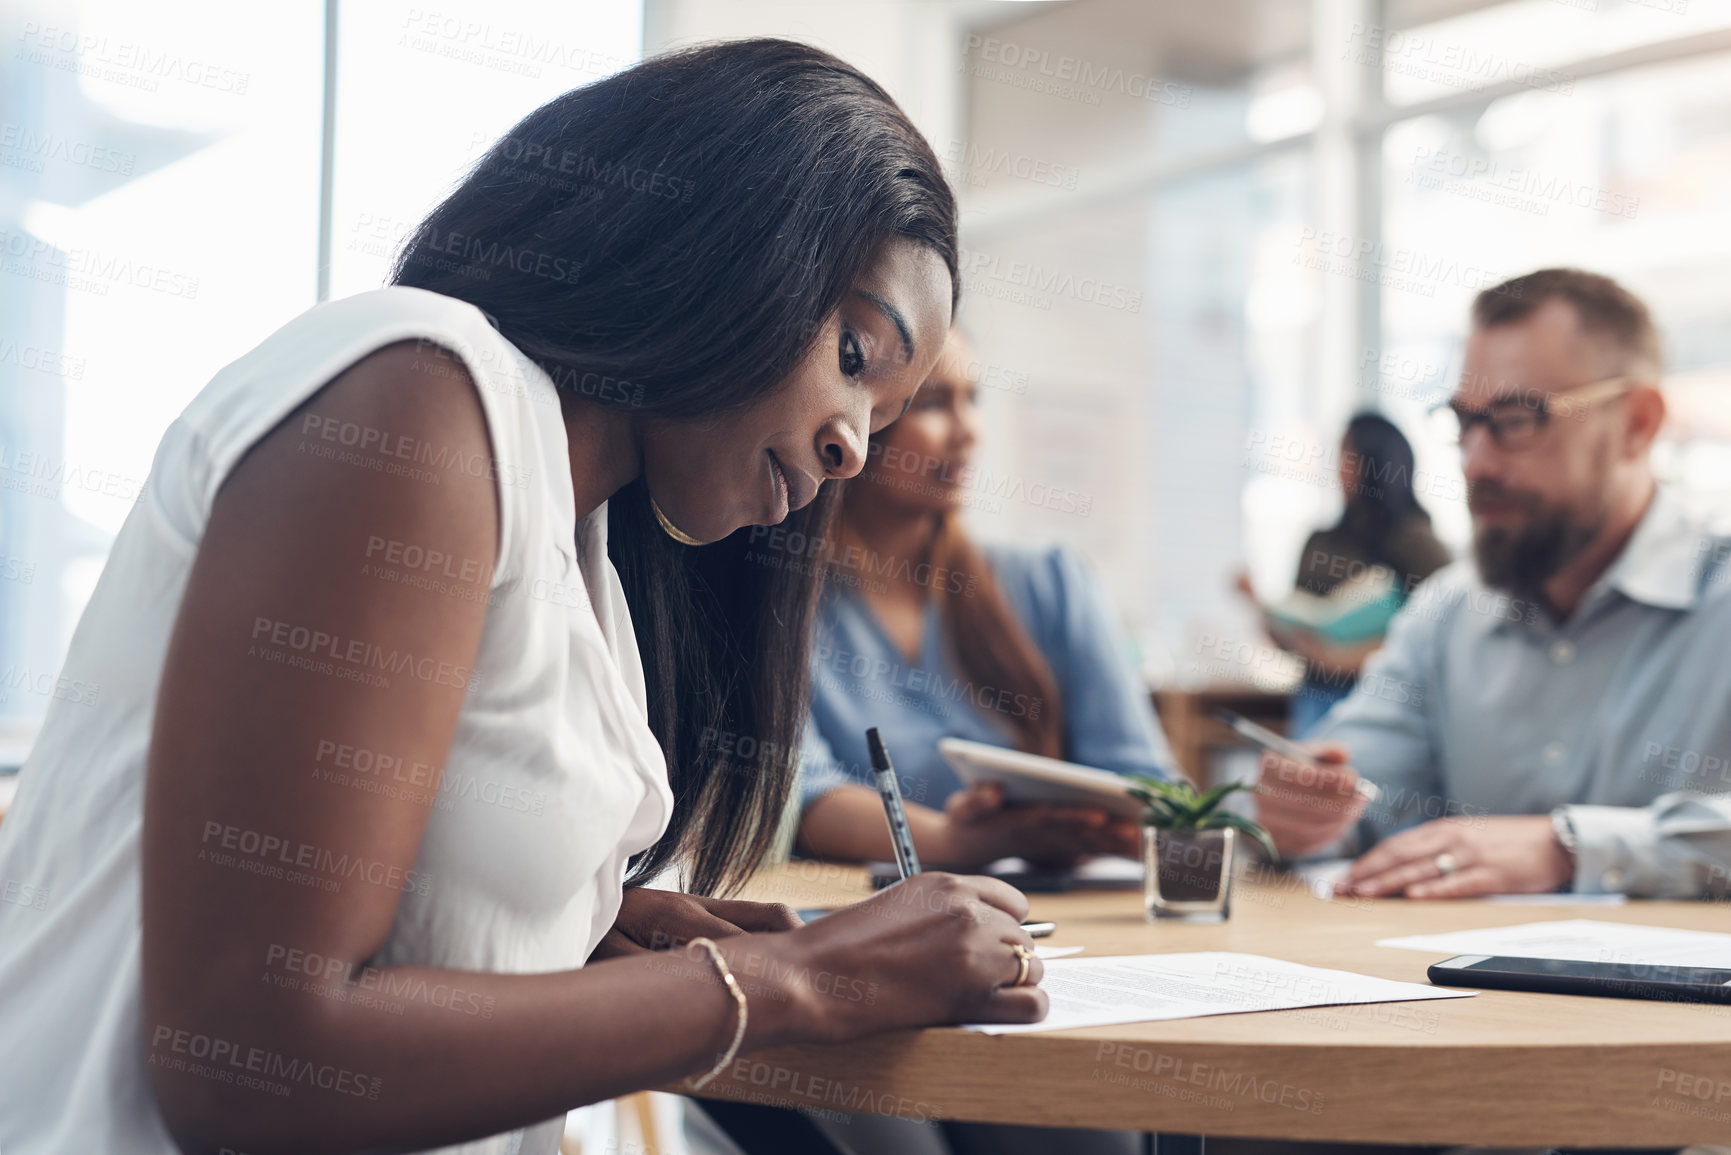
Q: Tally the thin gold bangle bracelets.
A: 1